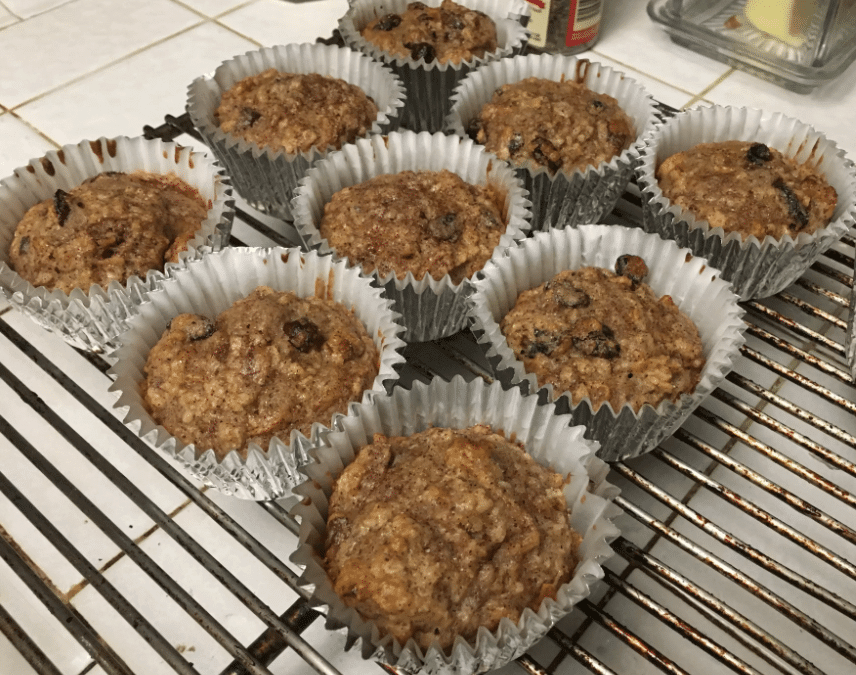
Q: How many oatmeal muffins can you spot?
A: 9